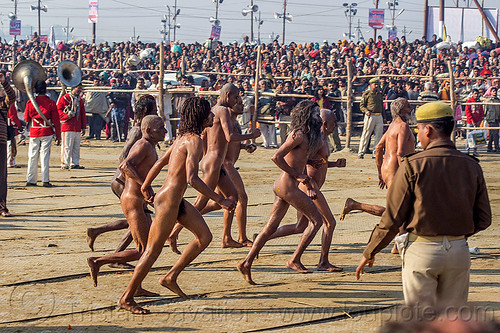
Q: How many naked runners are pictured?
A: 8